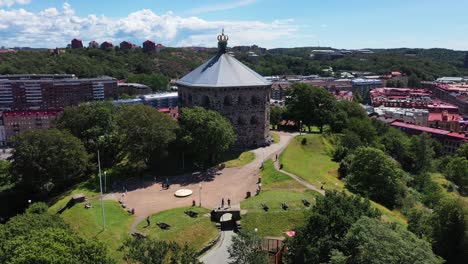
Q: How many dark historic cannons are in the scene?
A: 6